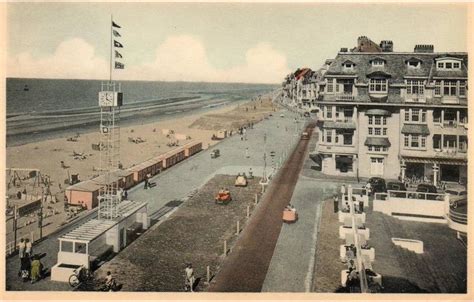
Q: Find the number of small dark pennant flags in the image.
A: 5